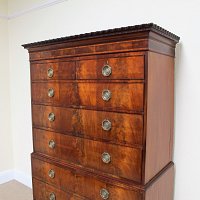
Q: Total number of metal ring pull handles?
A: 11